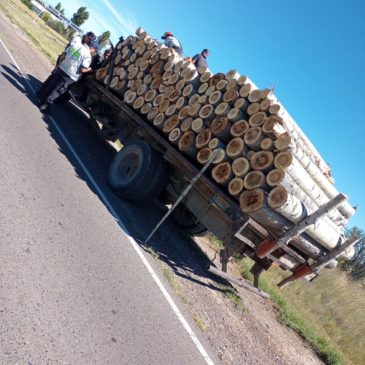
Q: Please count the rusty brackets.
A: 2